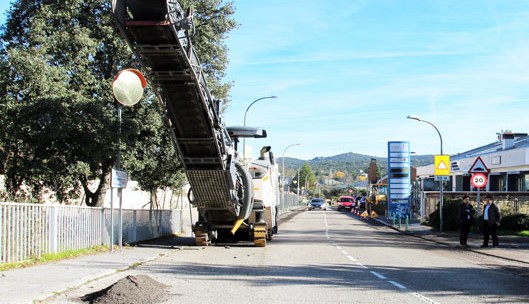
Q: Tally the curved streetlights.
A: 3